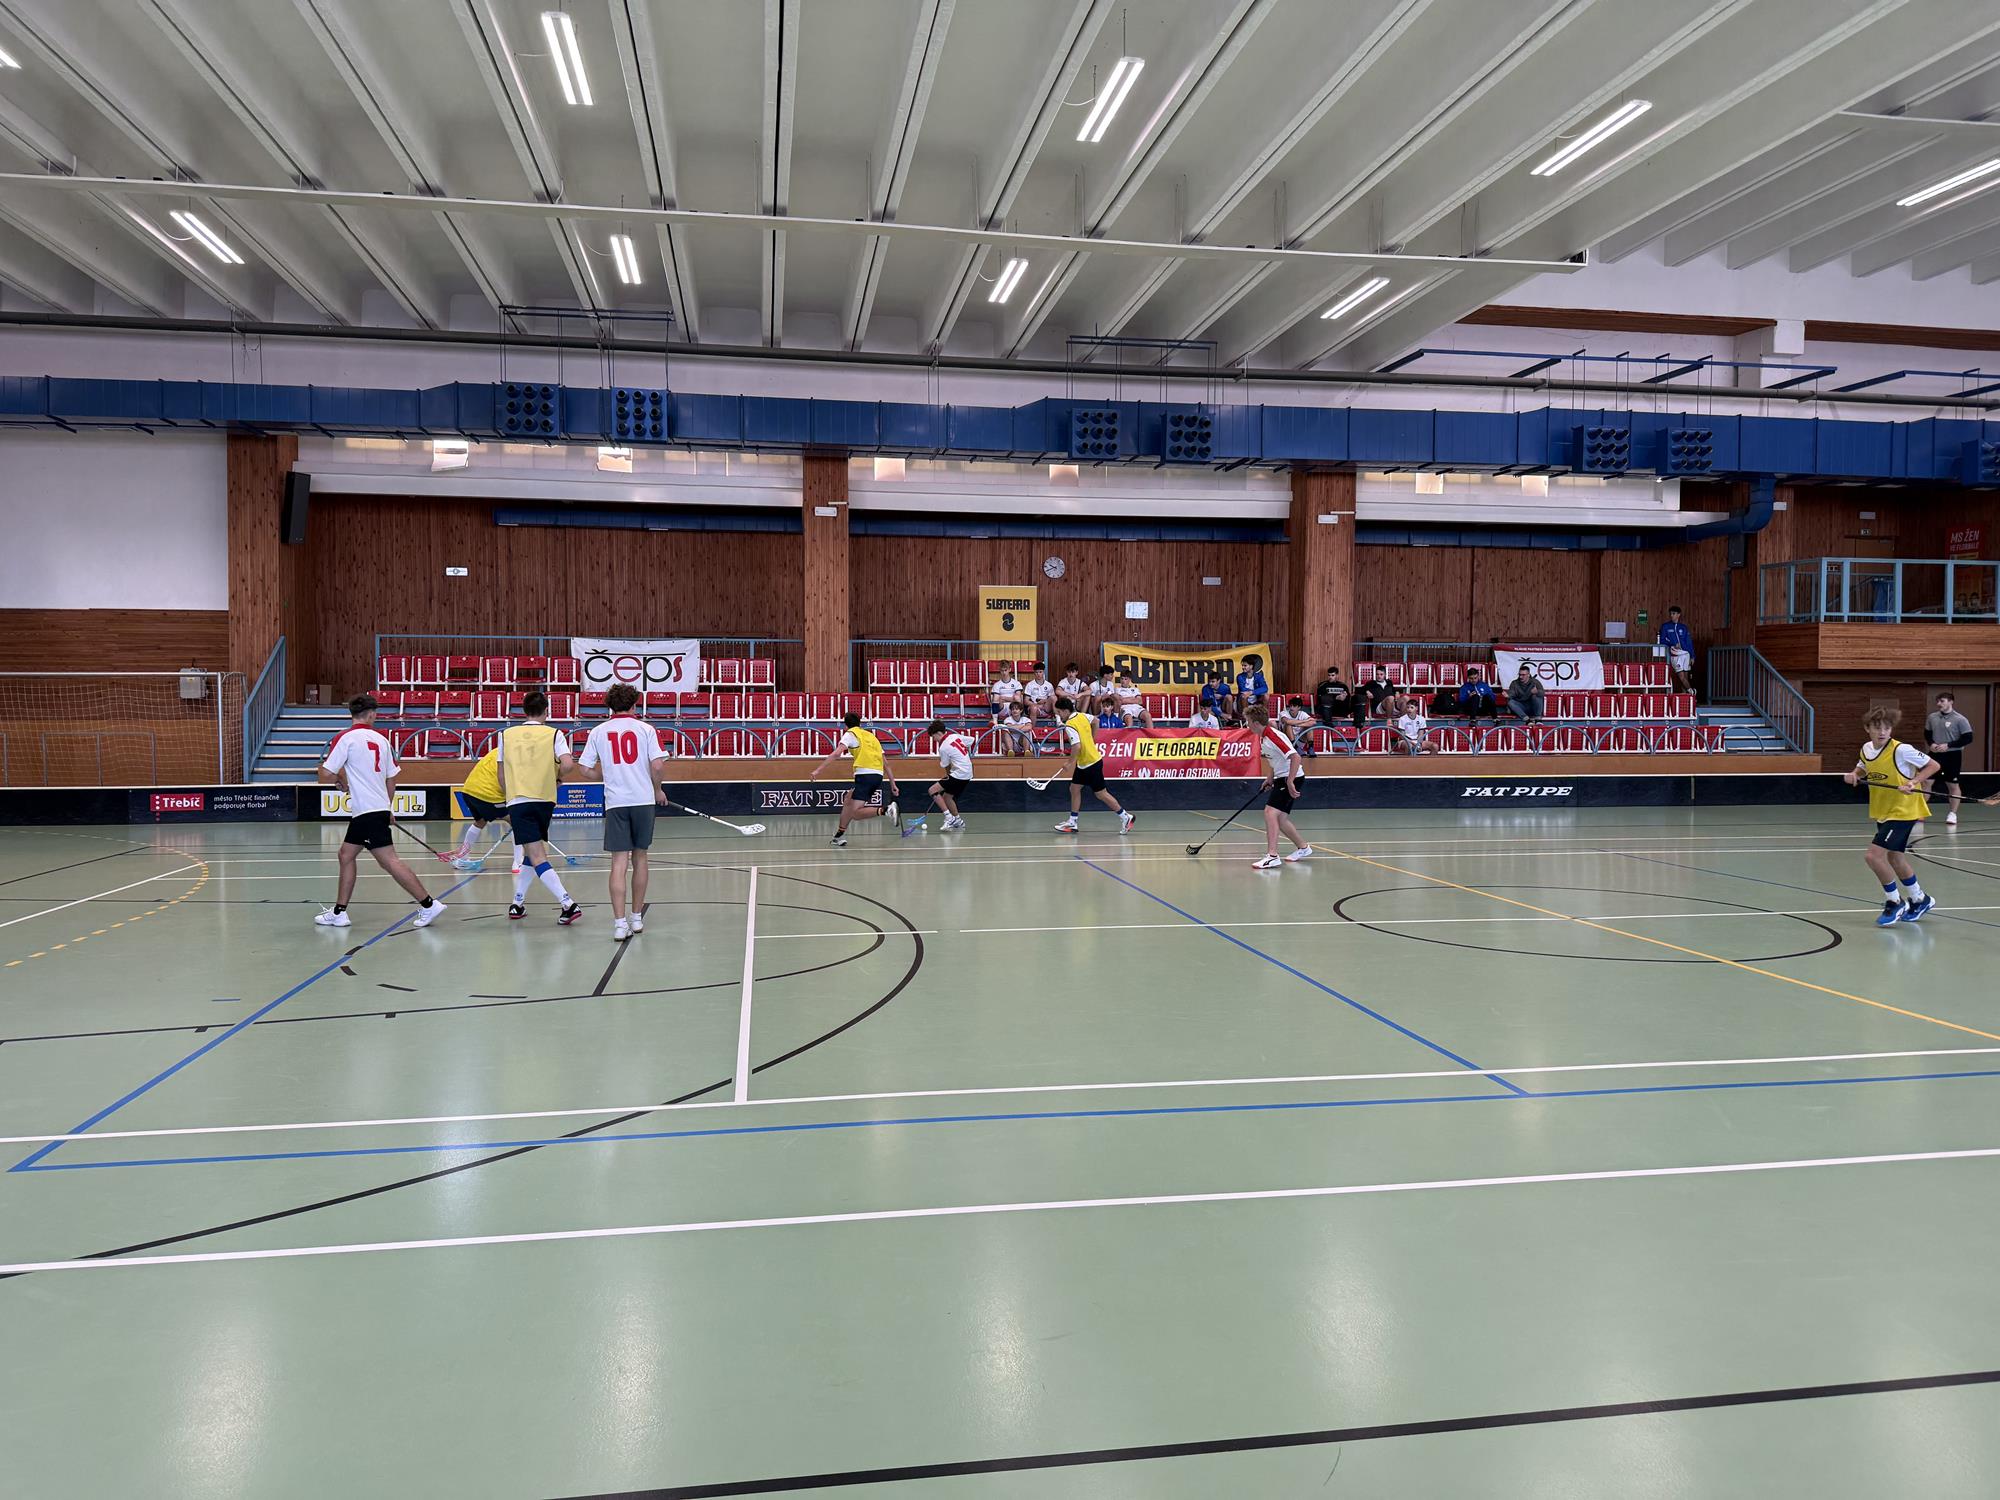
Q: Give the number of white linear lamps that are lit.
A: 9